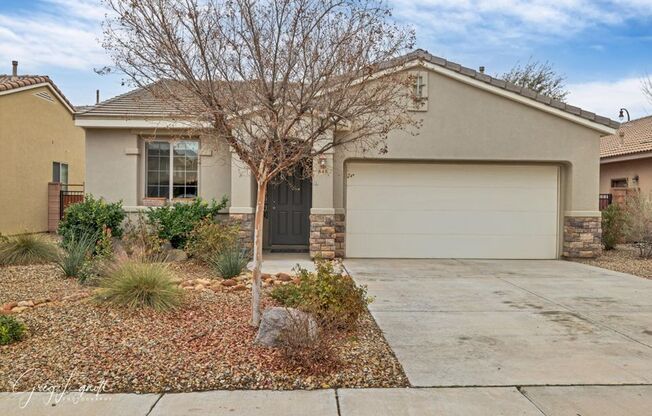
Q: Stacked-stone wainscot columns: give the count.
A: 3